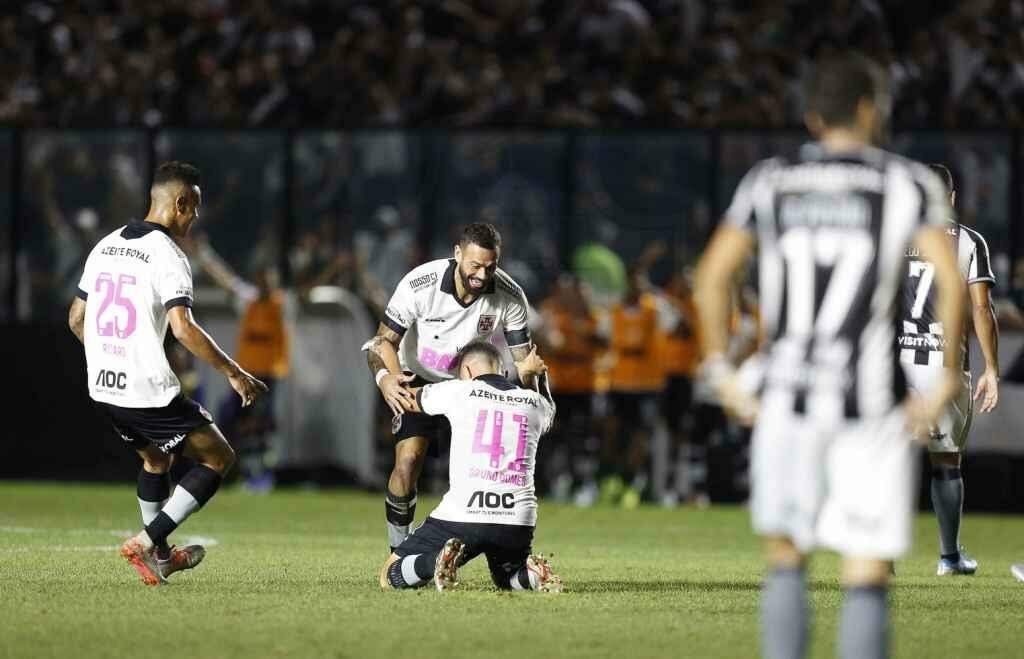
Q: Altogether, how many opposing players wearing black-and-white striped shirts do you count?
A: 2